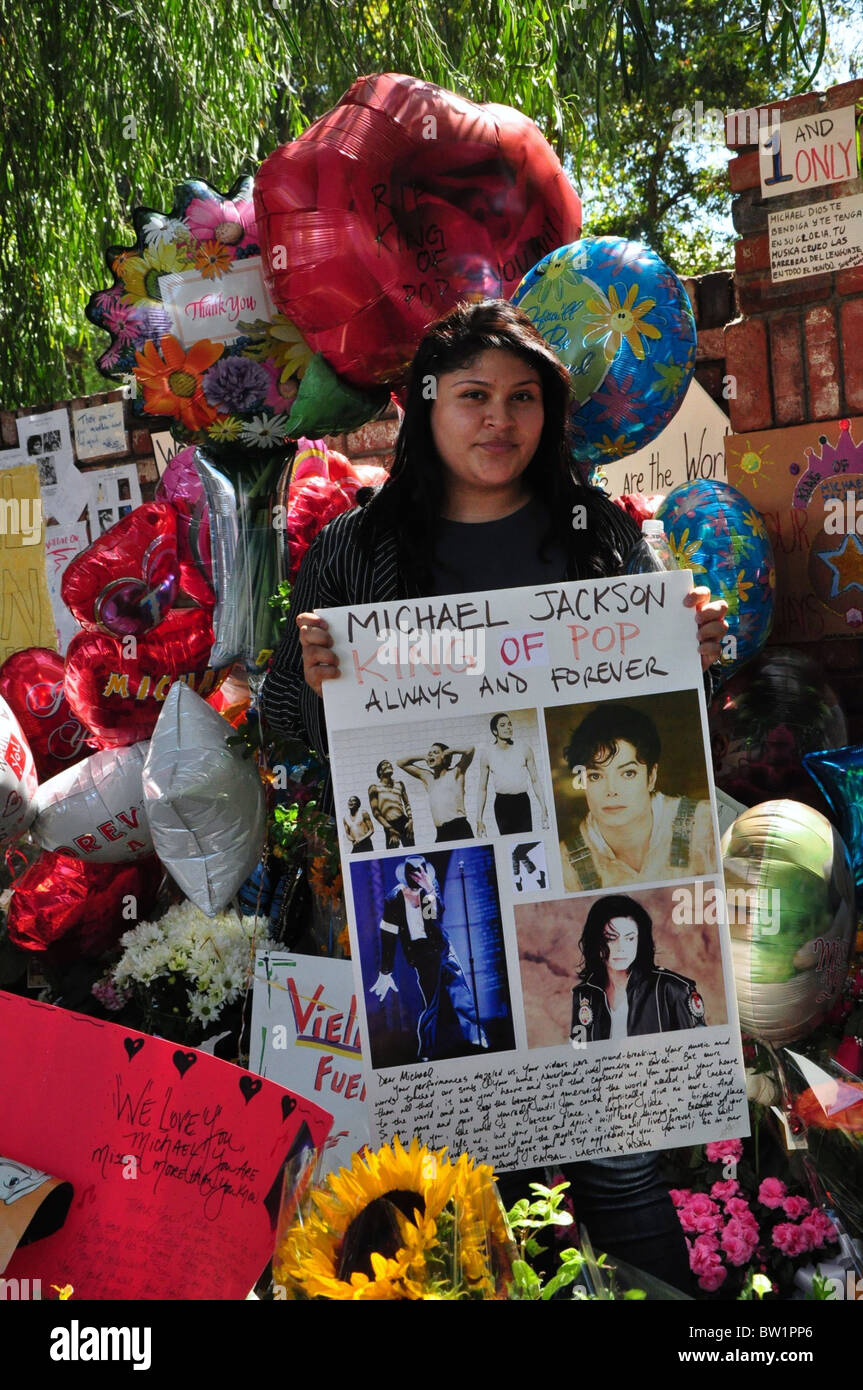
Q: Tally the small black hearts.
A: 4